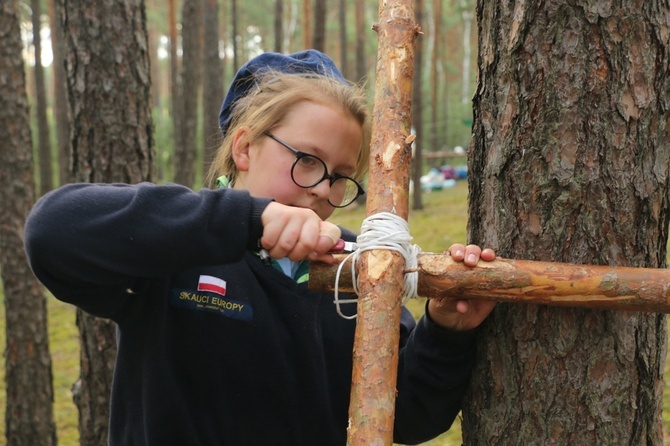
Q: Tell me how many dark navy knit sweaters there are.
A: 1